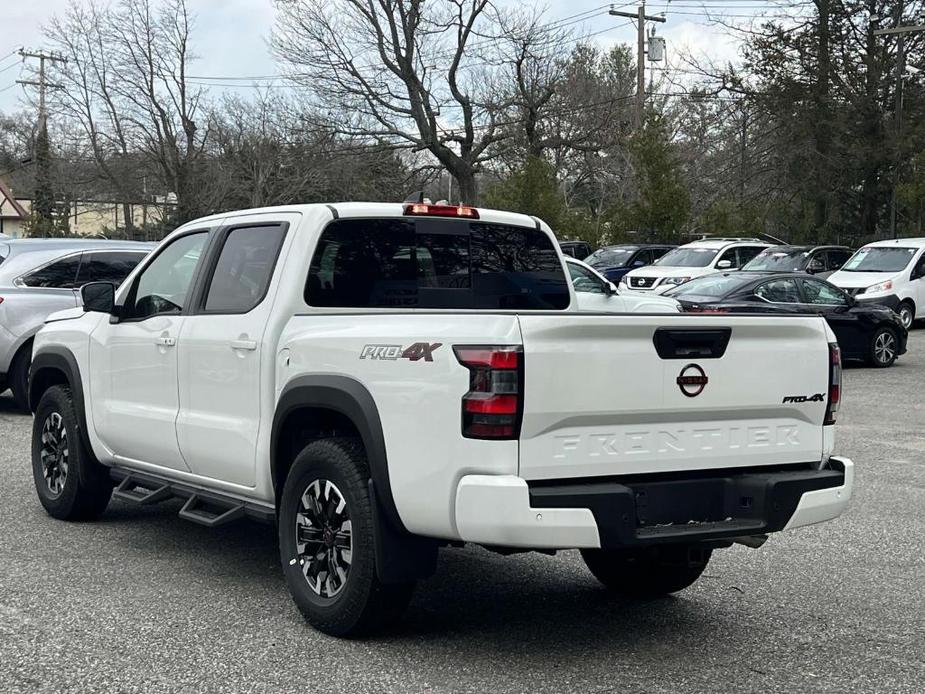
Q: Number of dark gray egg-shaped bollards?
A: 0